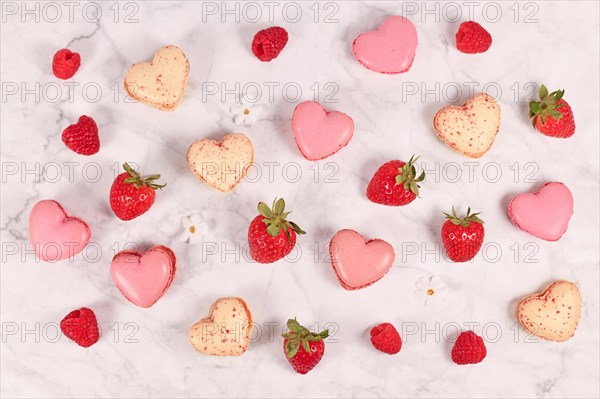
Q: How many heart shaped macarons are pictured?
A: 11